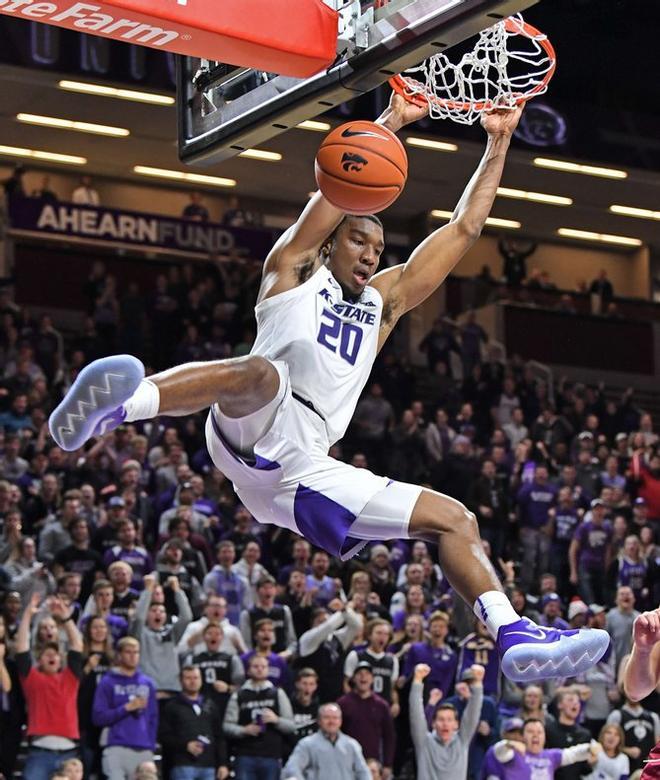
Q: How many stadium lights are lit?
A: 12